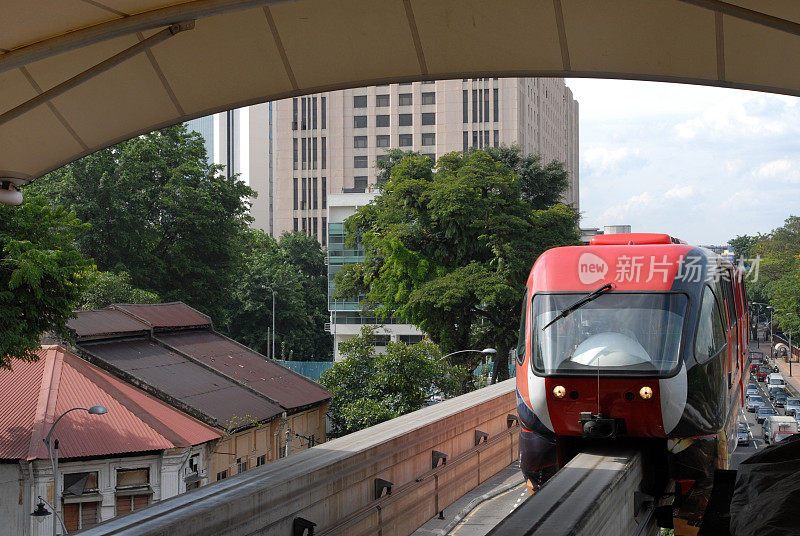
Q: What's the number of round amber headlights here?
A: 2